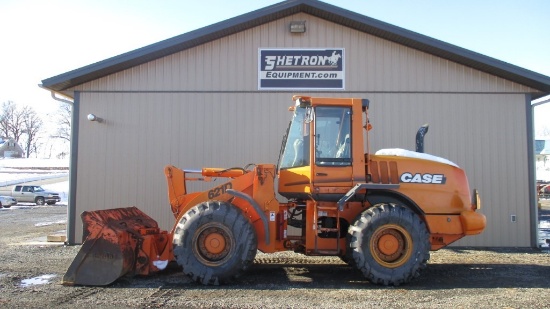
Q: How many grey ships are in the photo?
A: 0